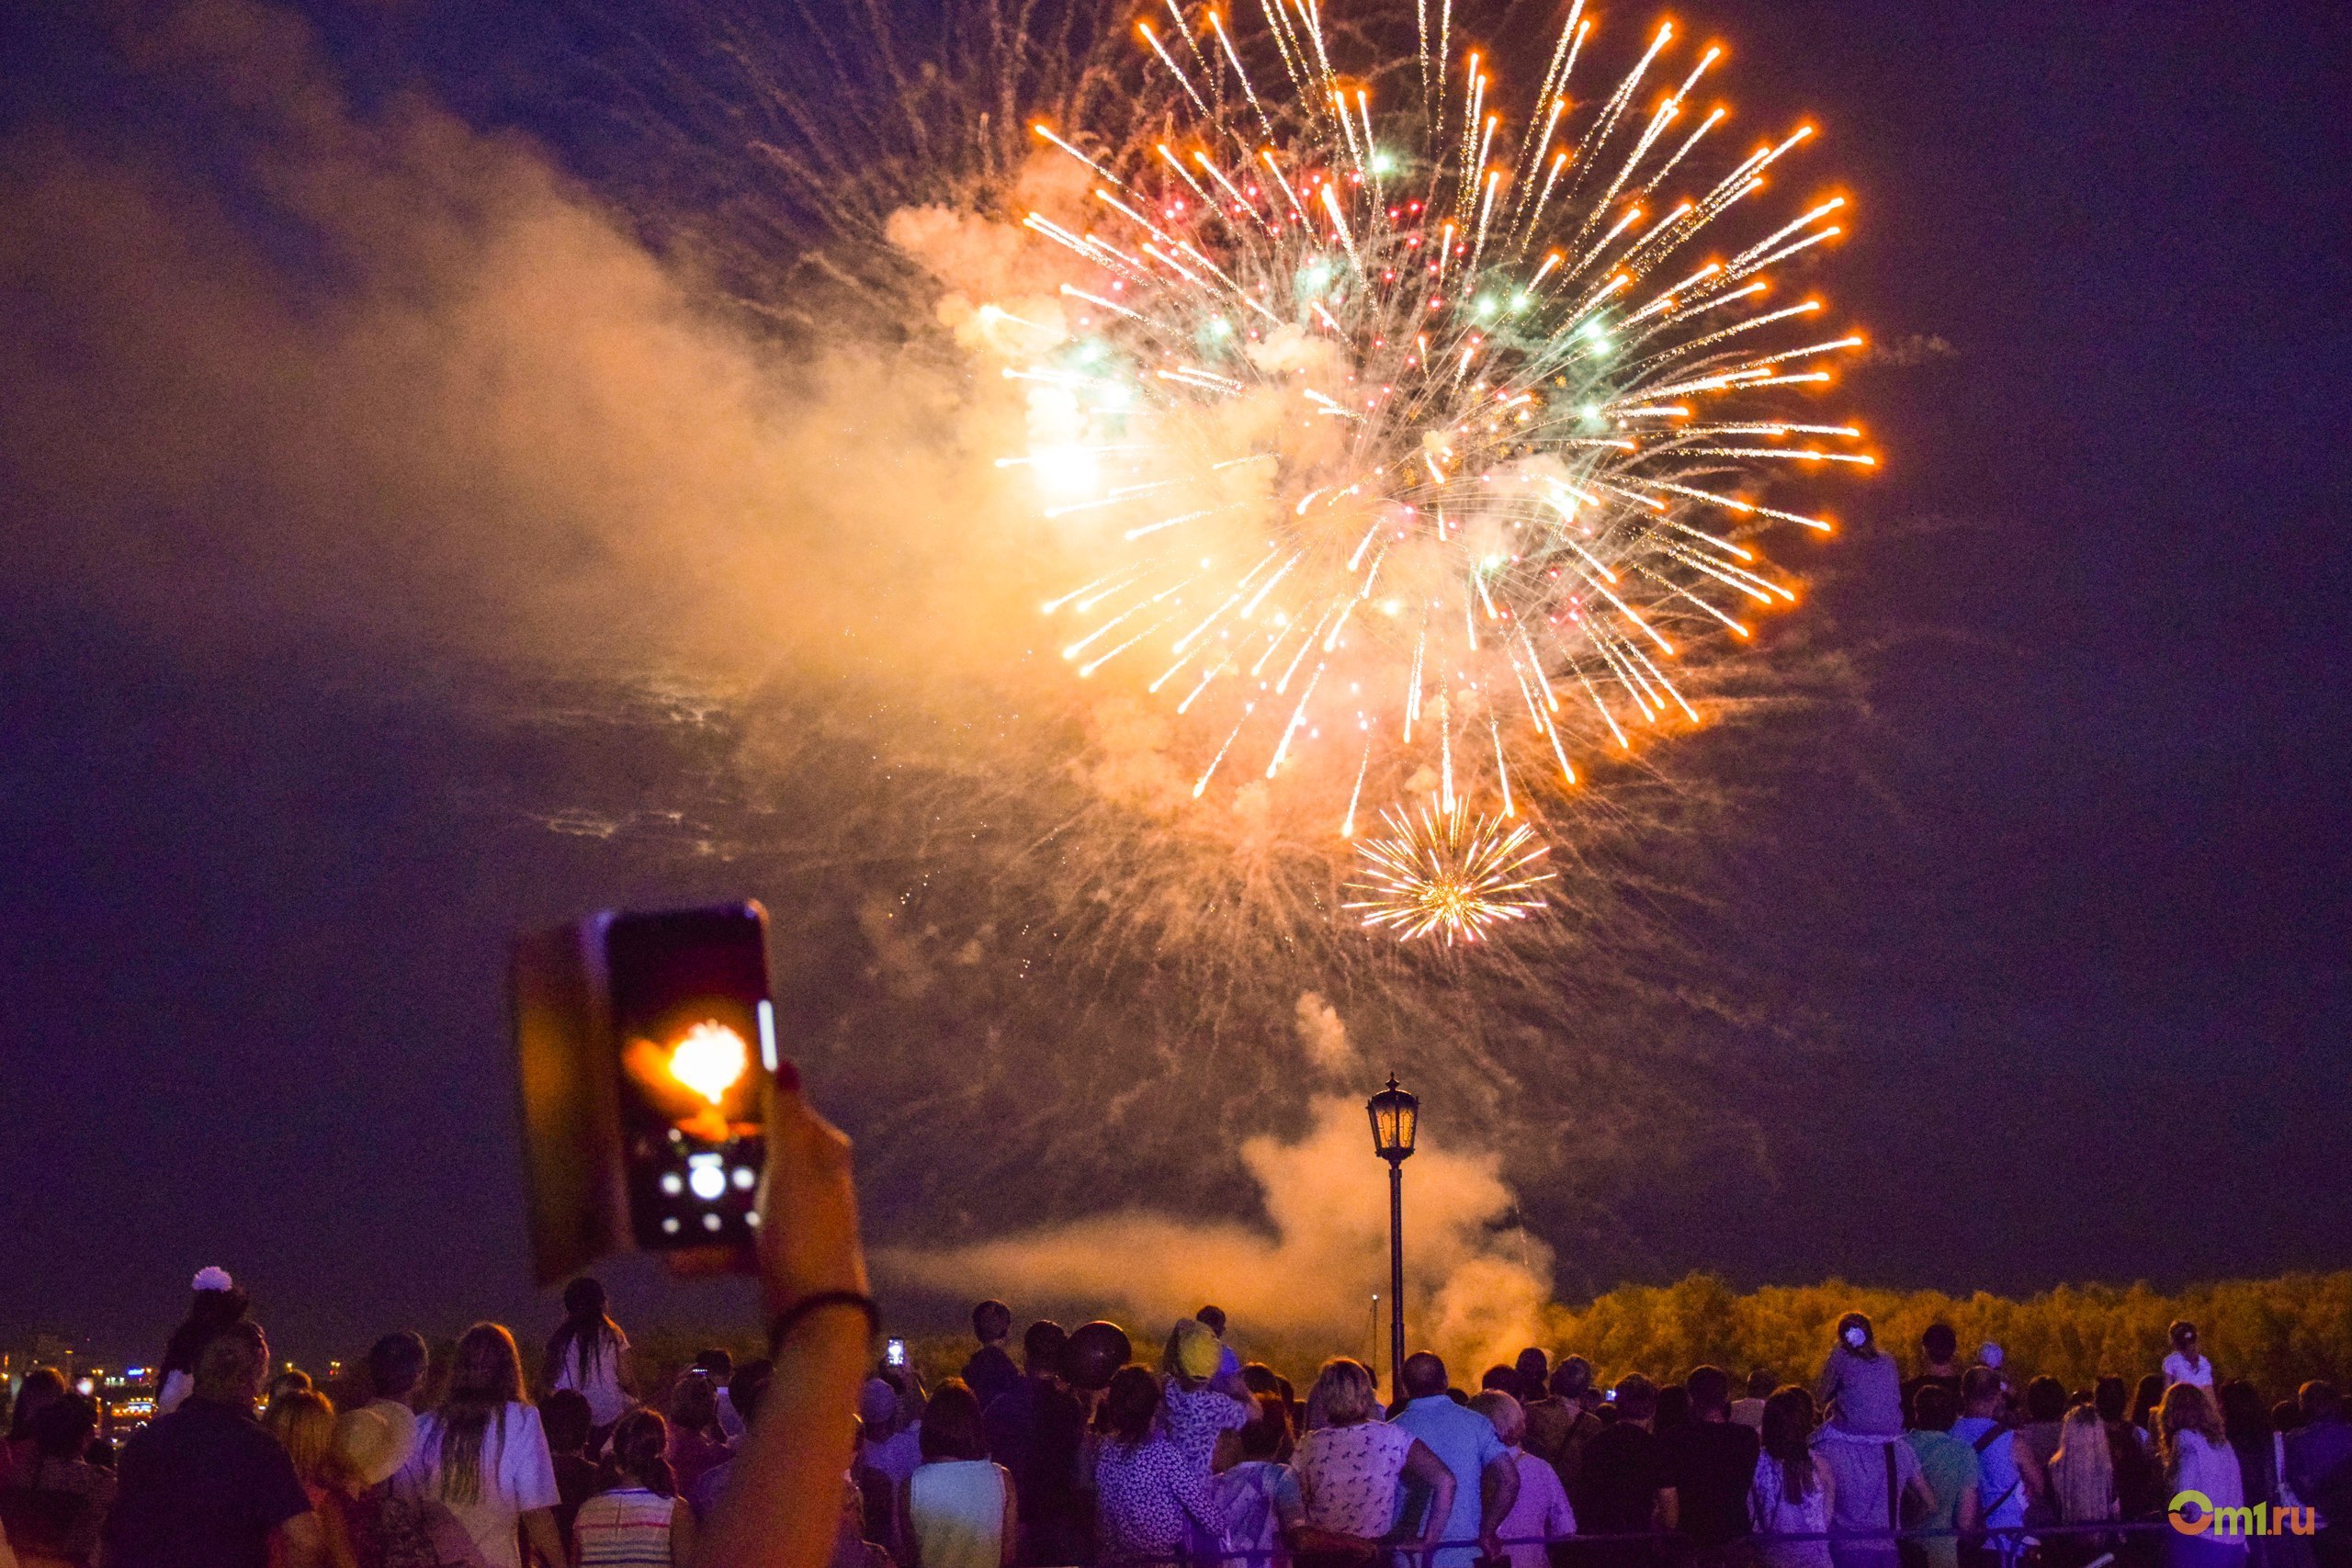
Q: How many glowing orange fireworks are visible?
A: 2